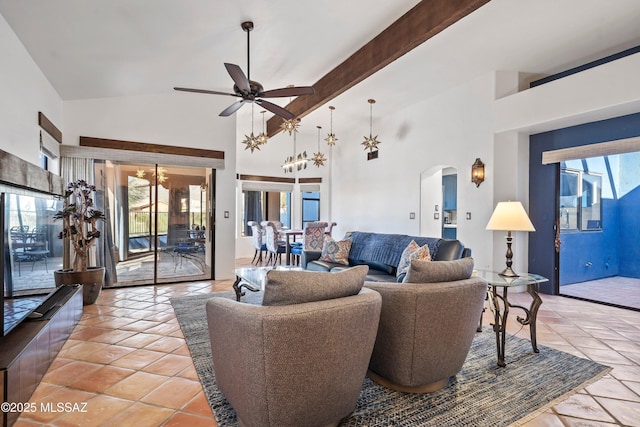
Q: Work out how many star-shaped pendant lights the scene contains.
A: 6